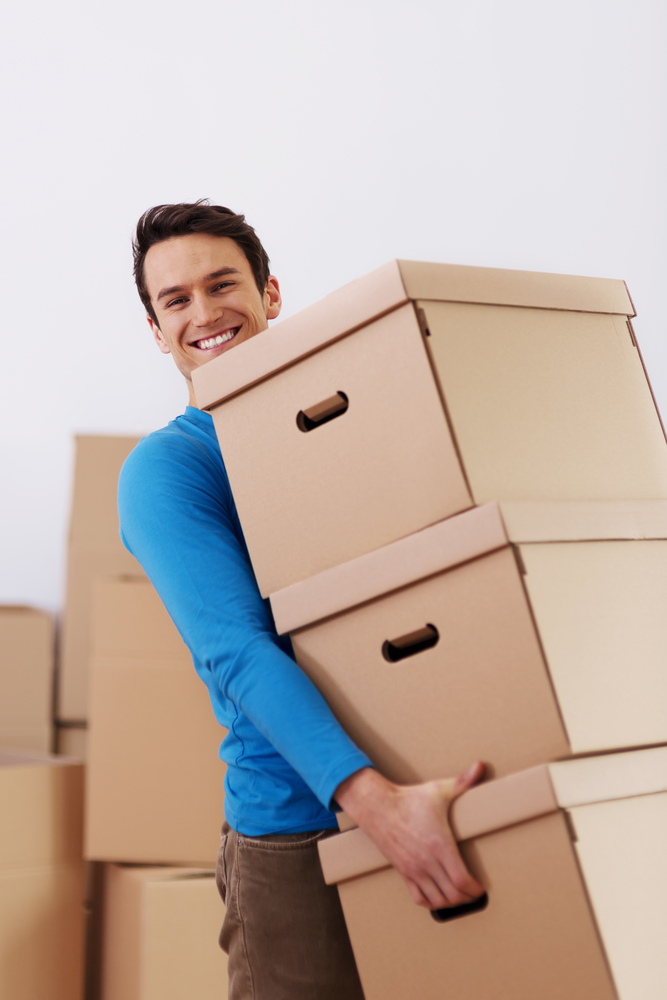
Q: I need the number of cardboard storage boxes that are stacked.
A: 3